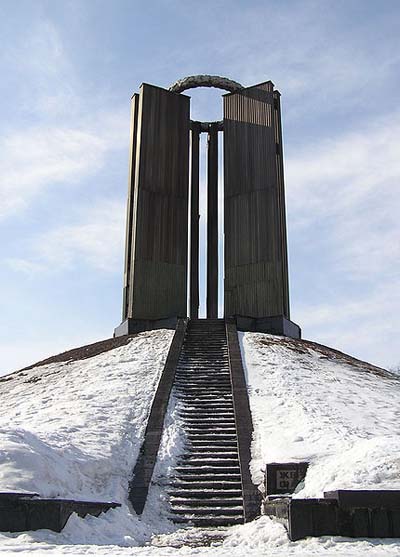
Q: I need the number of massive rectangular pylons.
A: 2